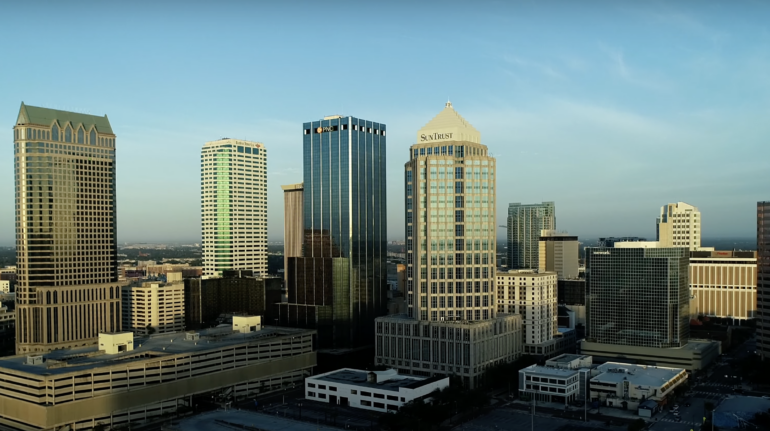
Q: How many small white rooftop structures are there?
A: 2